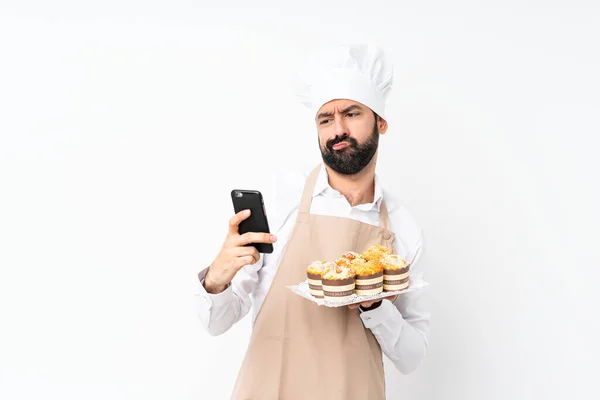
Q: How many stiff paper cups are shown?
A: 4